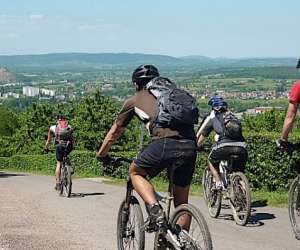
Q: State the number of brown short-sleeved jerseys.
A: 1